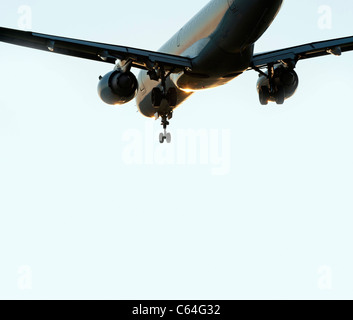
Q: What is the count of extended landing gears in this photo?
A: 3